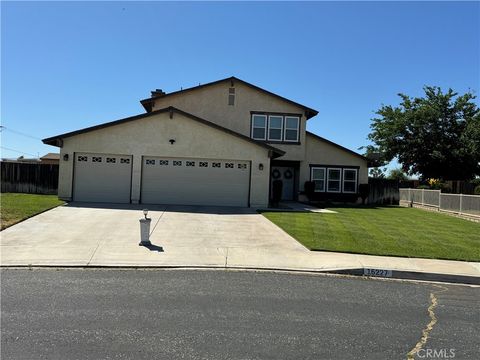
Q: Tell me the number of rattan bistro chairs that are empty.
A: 0